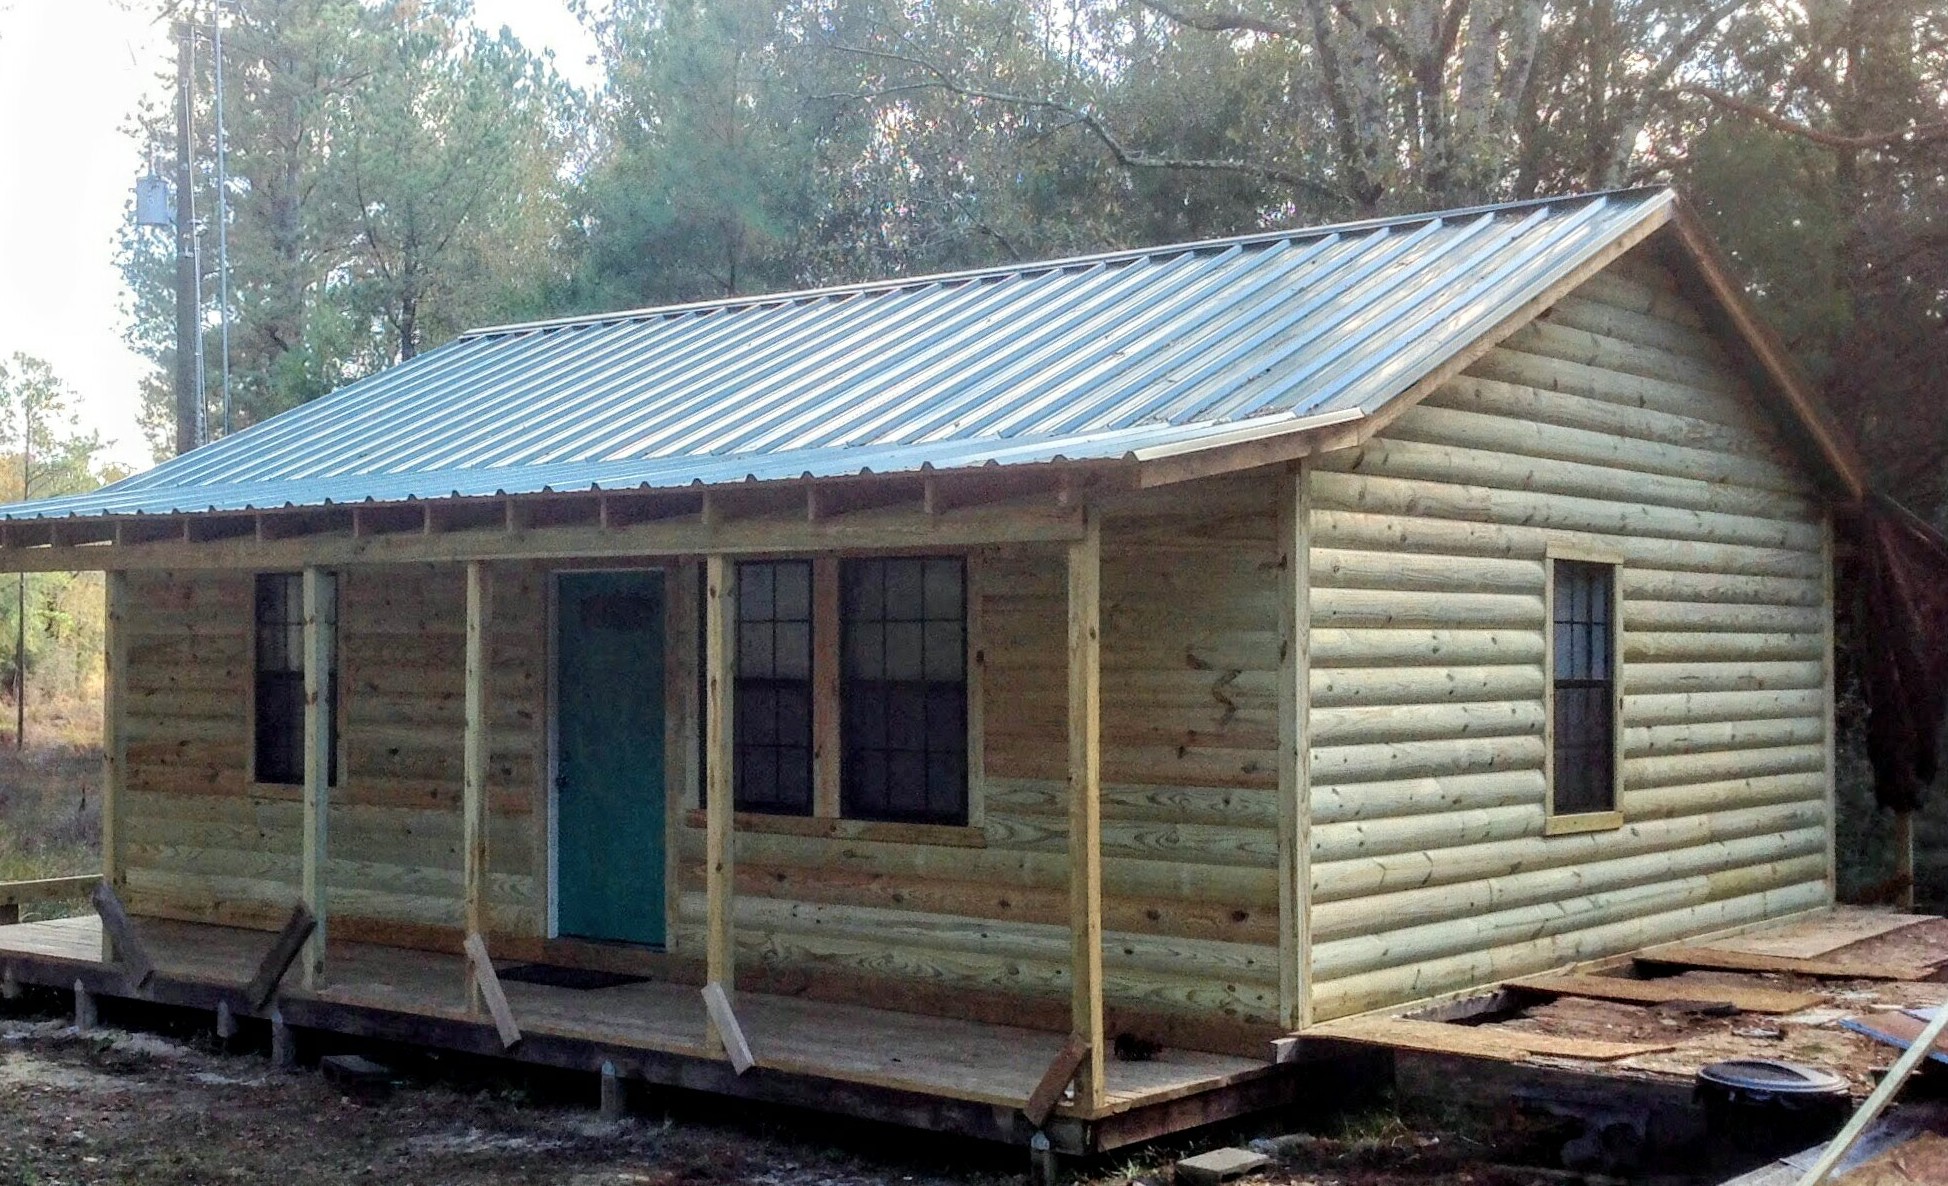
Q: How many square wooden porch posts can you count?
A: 5